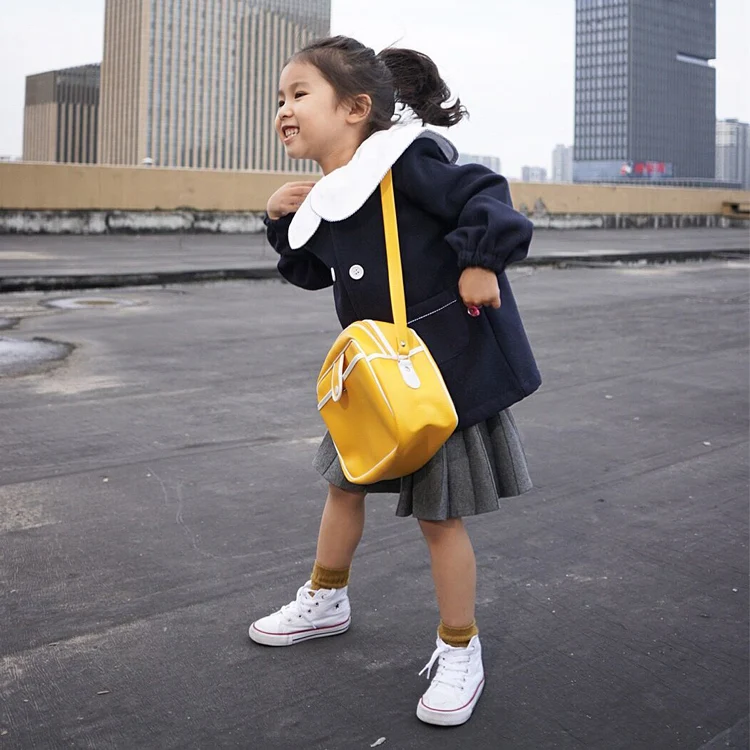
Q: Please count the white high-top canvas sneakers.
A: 2